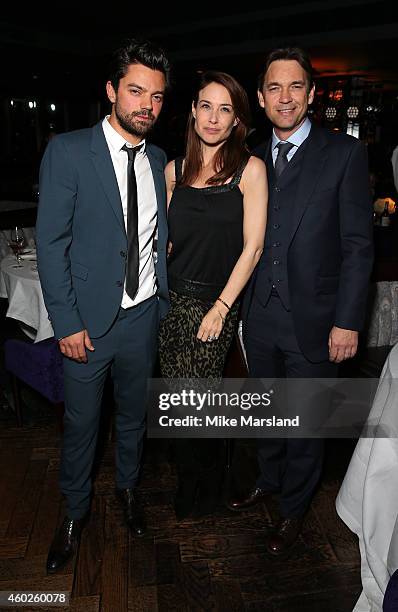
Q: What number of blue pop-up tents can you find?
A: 0